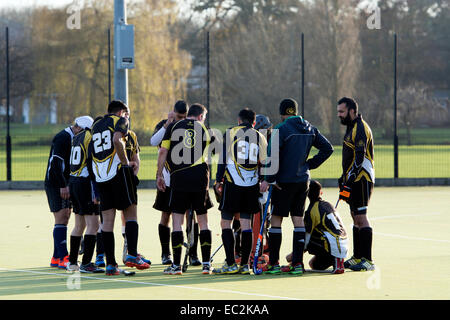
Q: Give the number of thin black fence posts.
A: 5